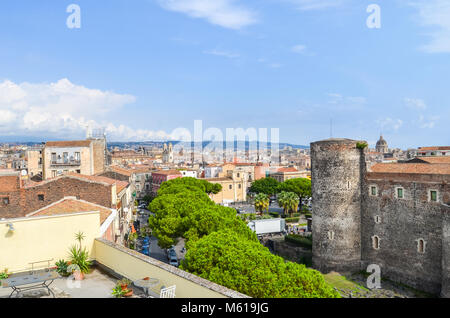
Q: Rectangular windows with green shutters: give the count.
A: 3